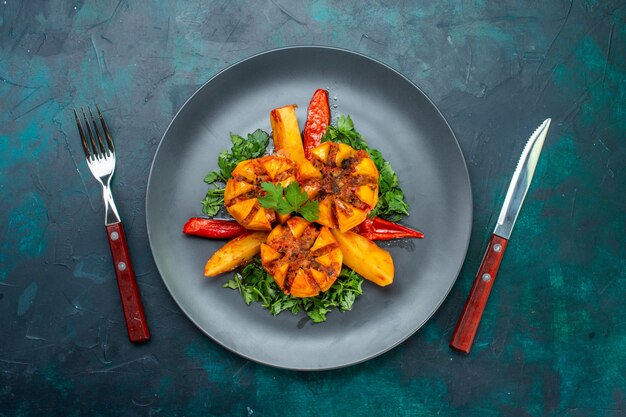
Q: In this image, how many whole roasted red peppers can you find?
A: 3